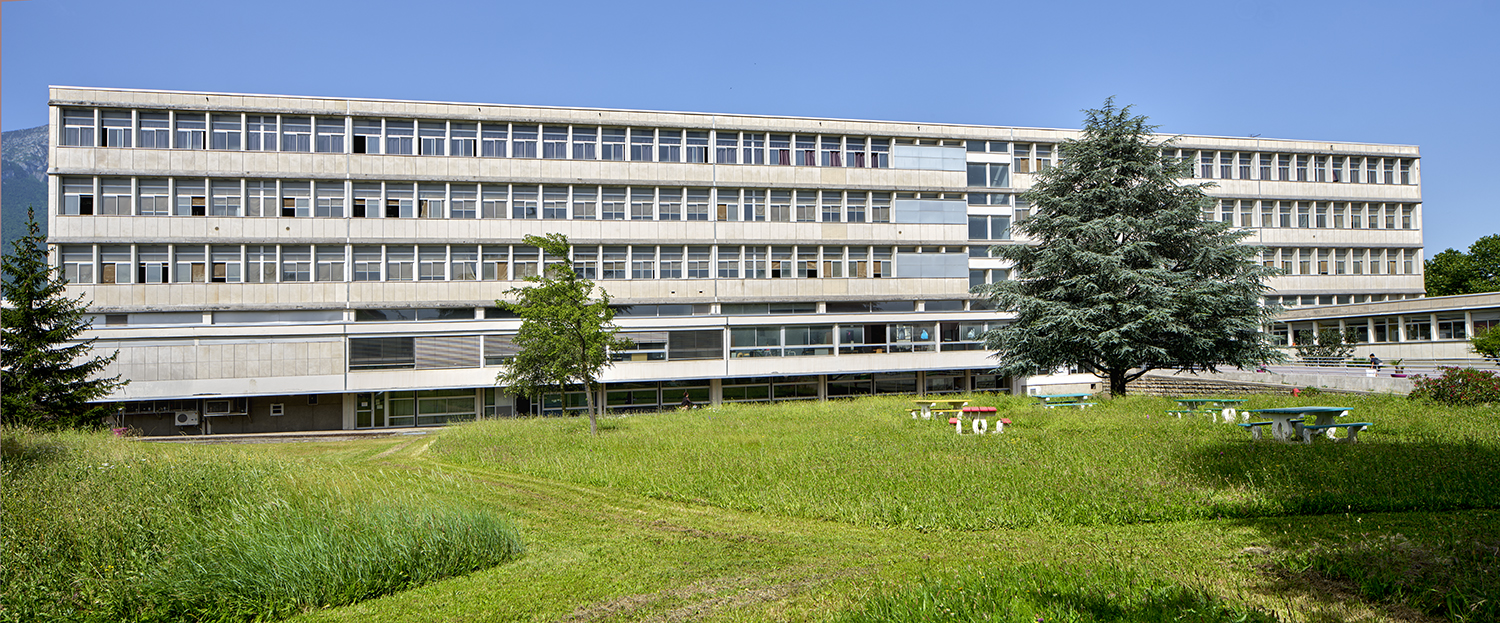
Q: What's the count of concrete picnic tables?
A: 5